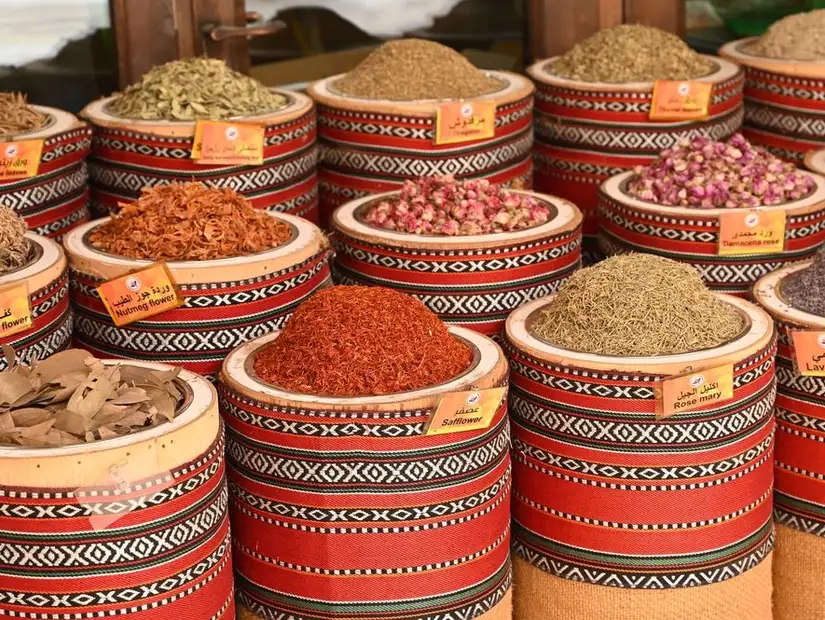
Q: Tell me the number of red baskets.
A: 13